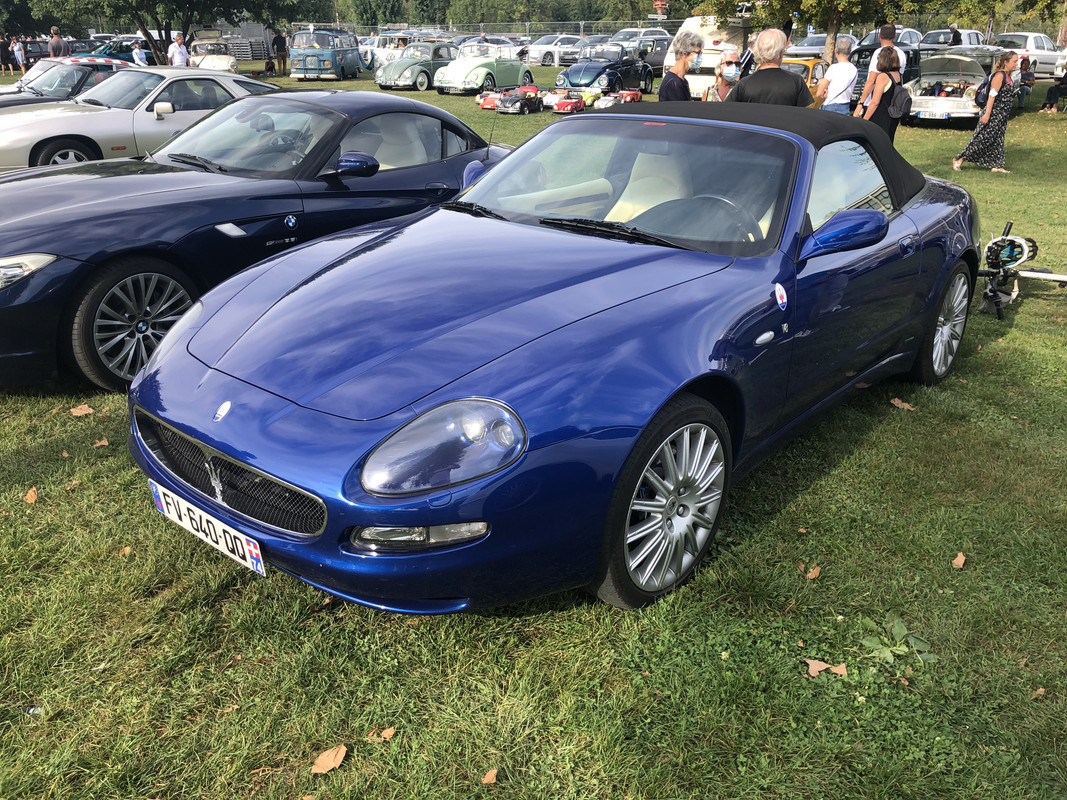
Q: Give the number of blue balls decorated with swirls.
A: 0